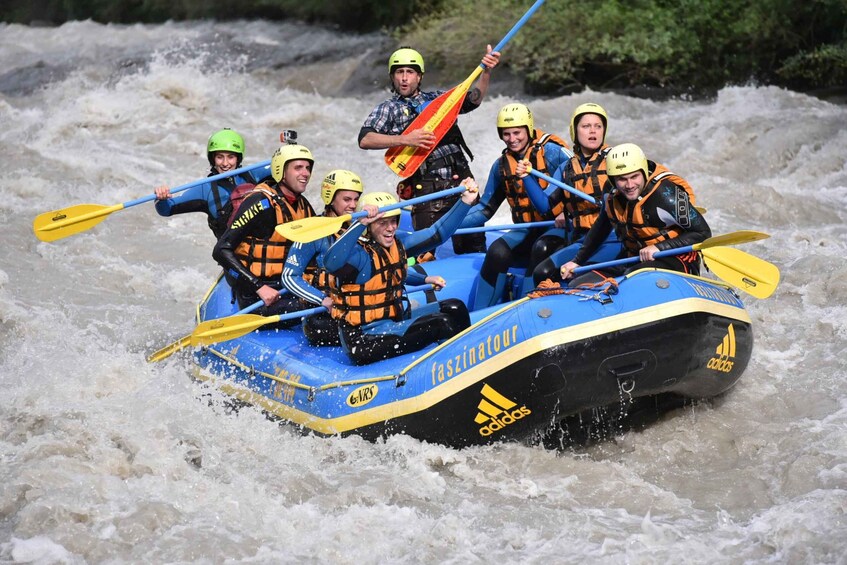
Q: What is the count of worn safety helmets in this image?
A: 8